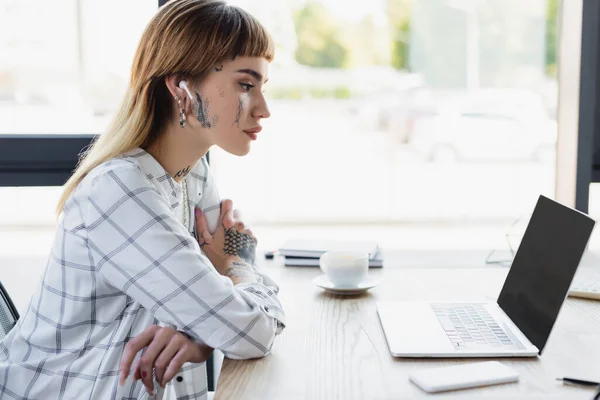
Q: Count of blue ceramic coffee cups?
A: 0